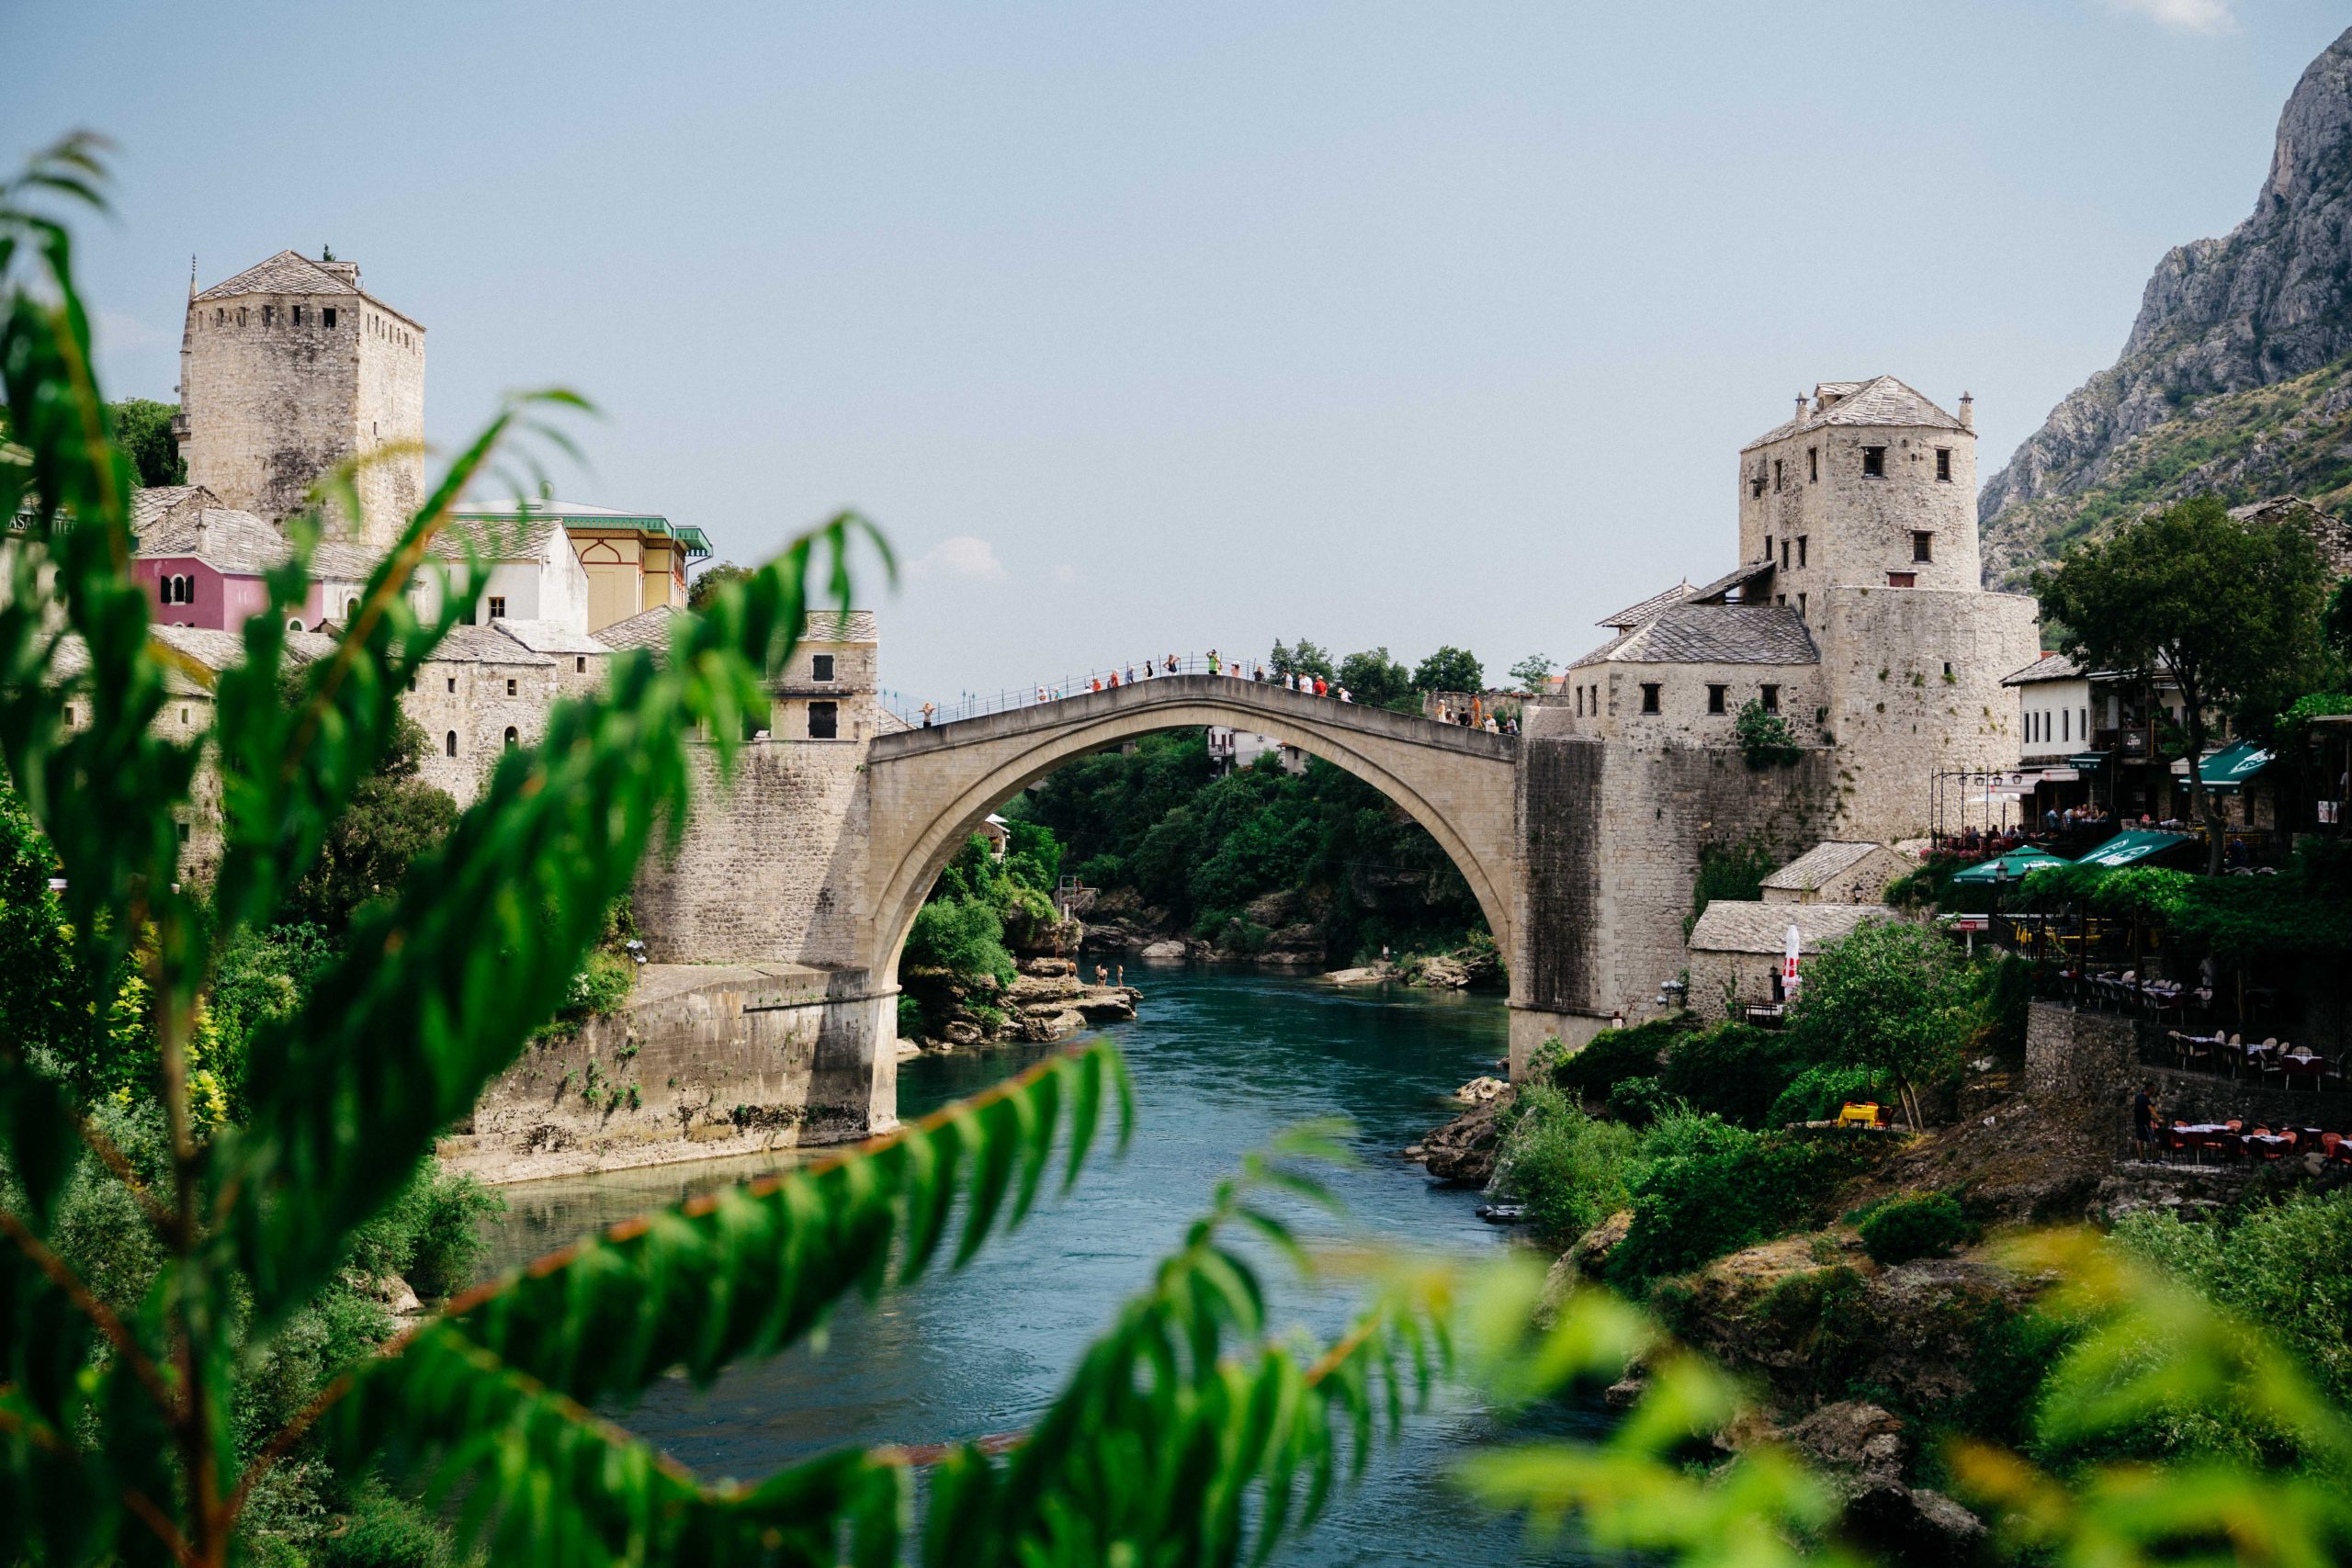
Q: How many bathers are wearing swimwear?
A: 4